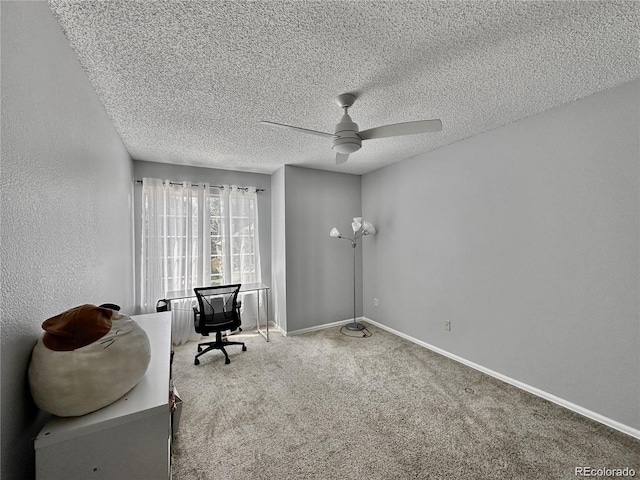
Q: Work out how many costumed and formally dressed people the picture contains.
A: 0